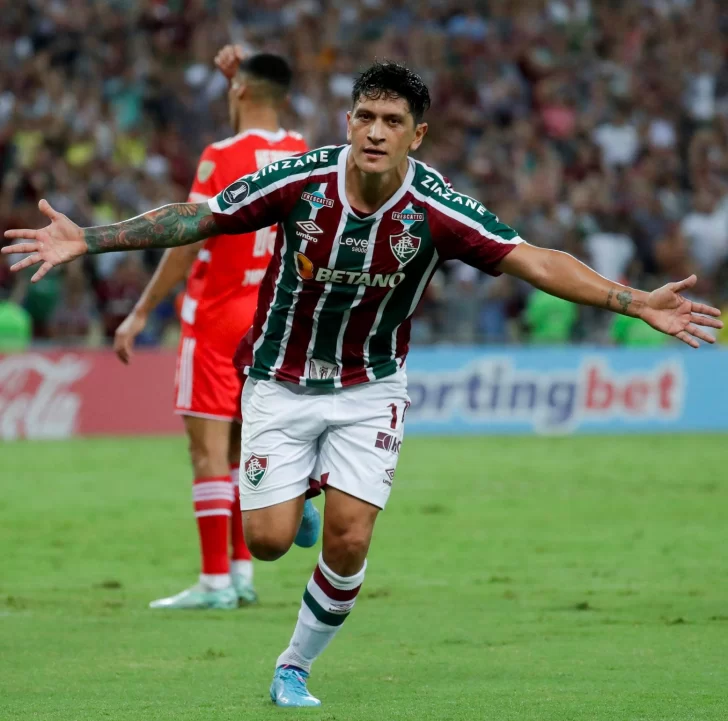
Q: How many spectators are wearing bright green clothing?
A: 3